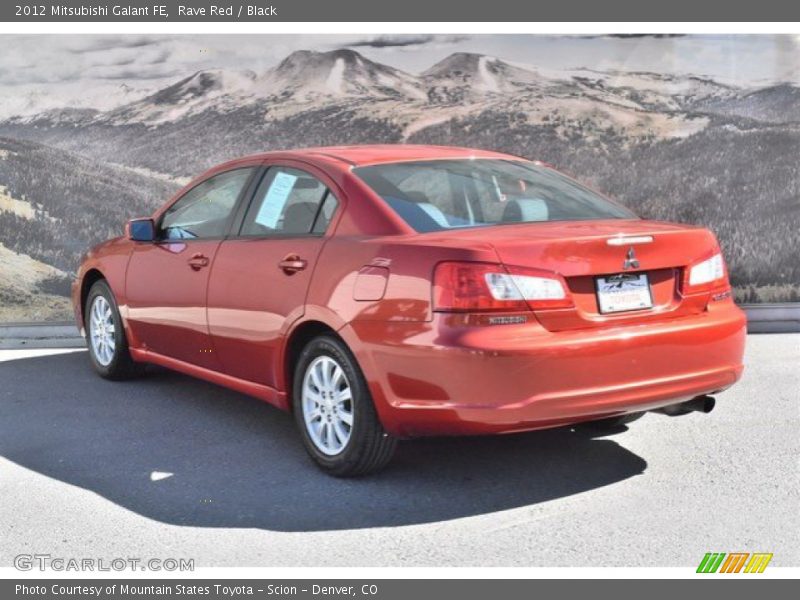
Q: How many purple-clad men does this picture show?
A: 0